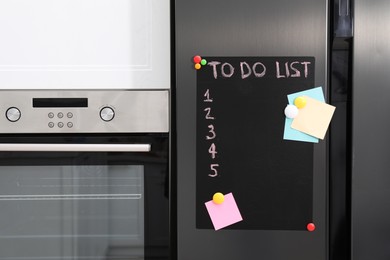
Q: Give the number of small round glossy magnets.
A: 7